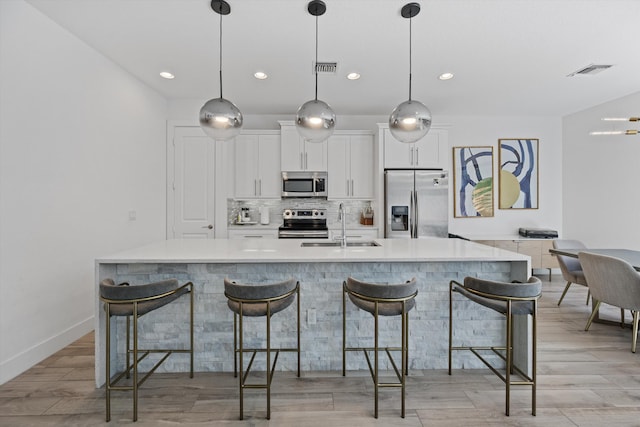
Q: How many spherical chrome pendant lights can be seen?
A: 3